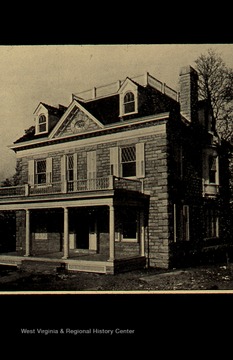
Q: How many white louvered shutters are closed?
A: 2